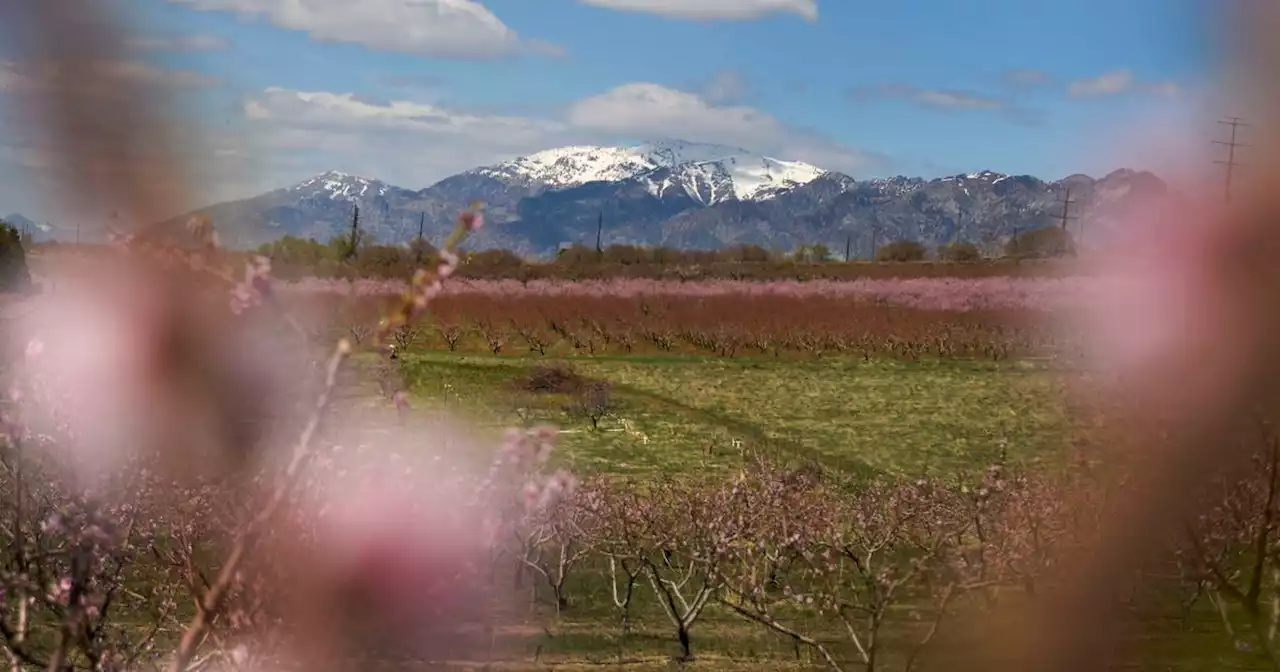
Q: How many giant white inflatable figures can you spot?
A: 0